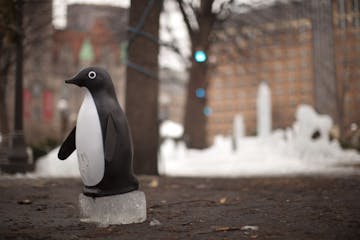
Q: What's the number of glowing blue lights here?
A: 3